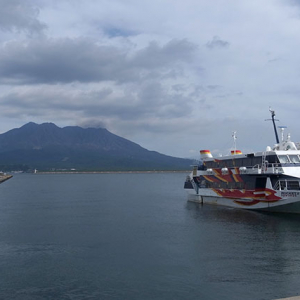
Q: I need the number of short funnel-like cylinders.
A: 2